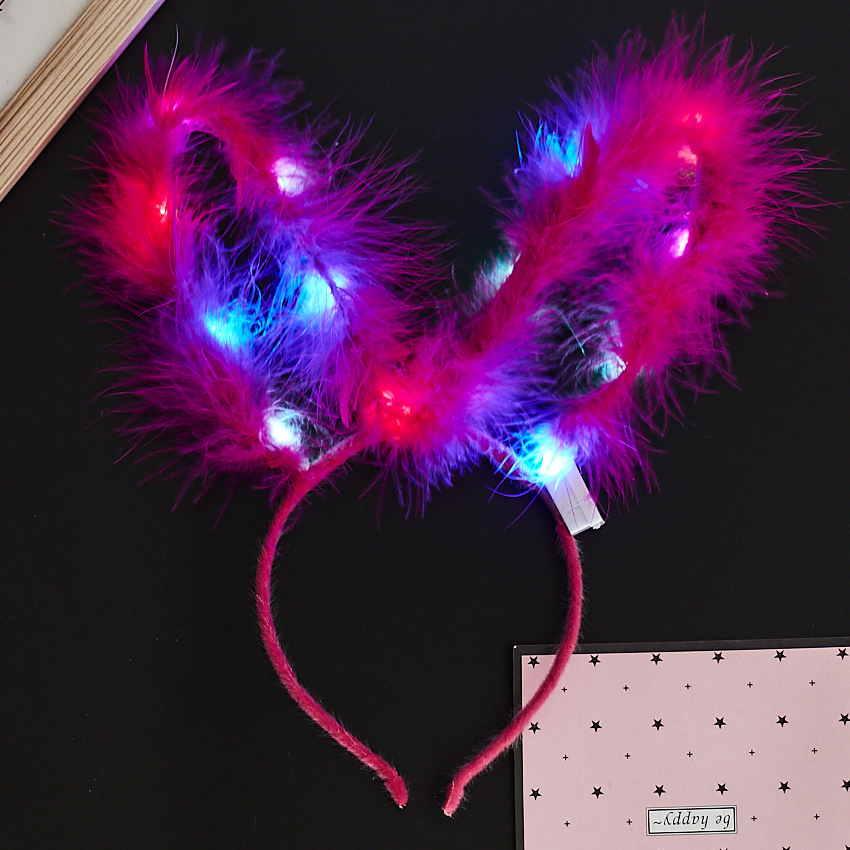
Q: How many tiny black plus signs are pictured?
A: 14